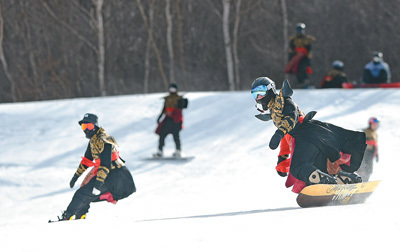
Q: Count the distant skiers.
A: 5